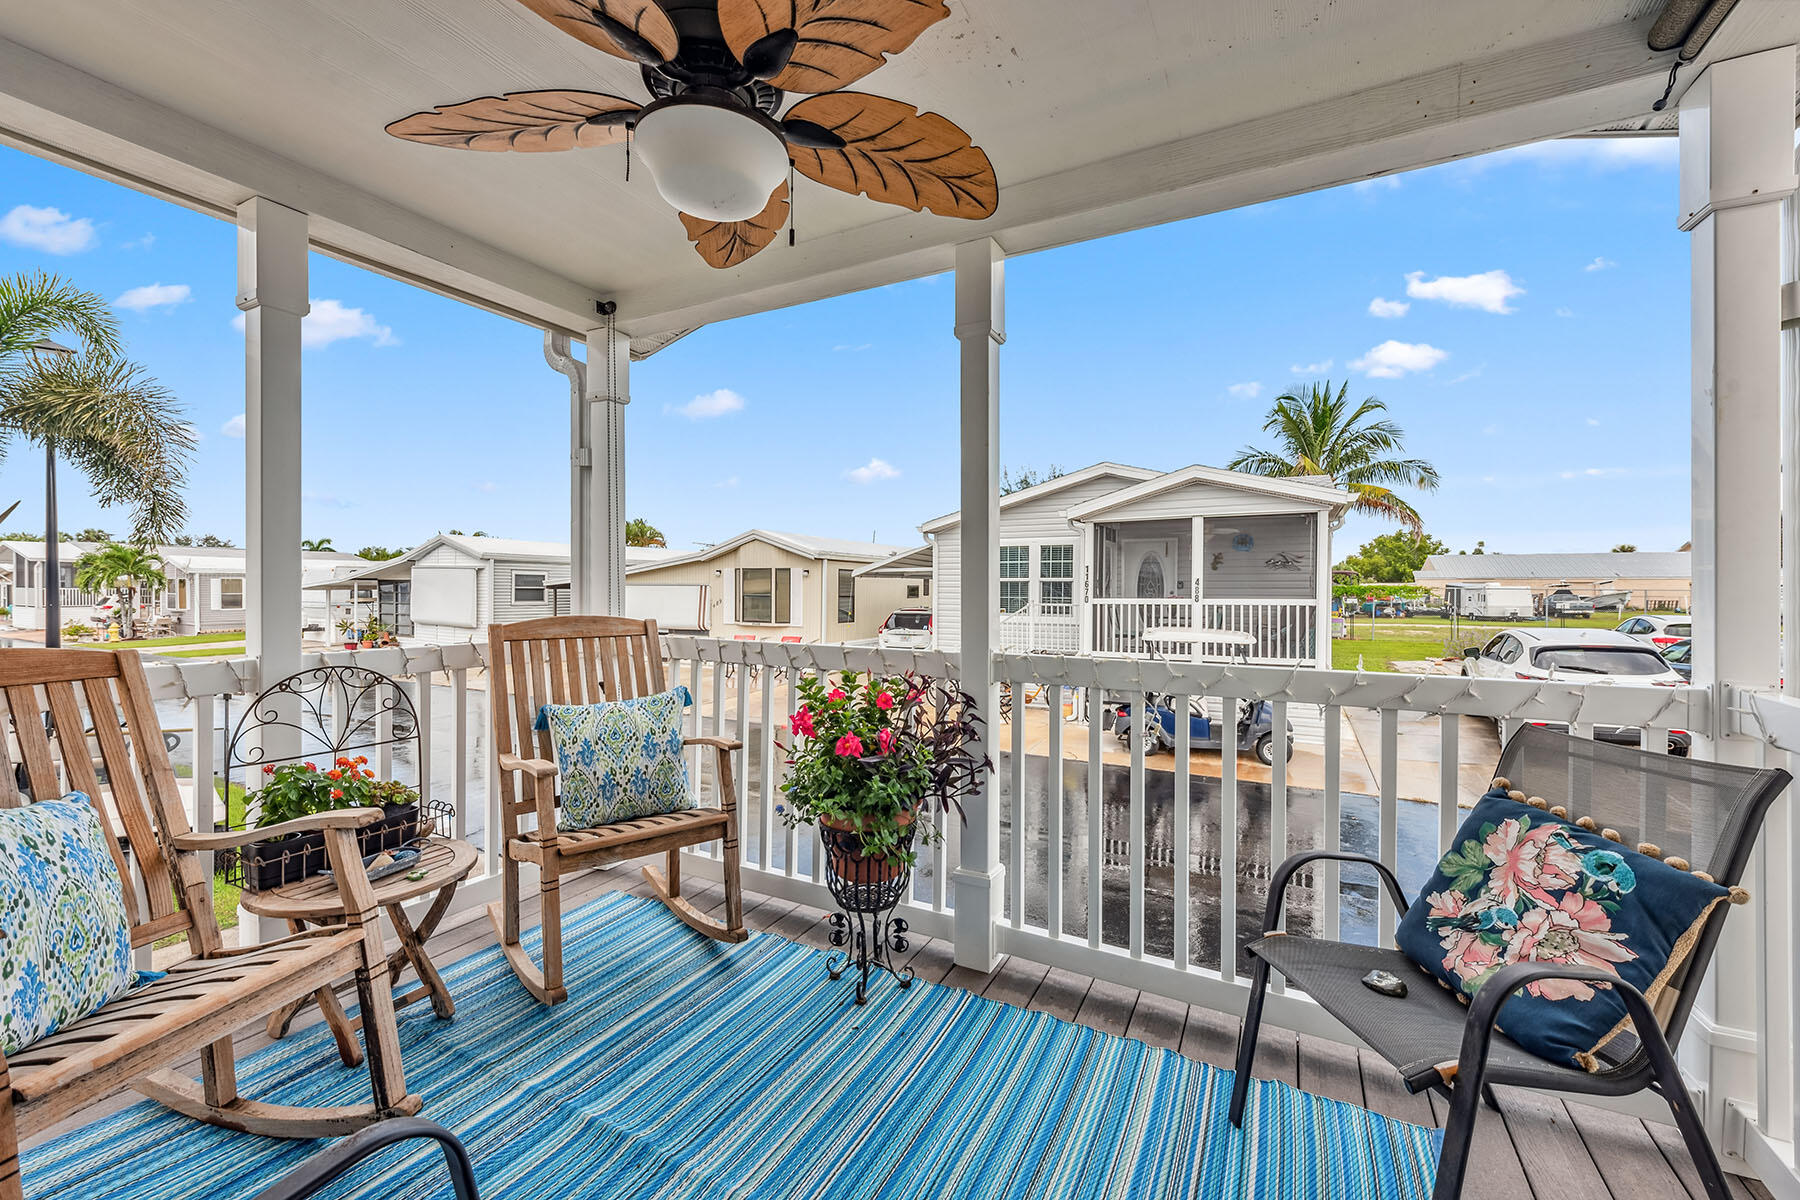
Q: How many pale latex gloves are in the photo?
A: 0